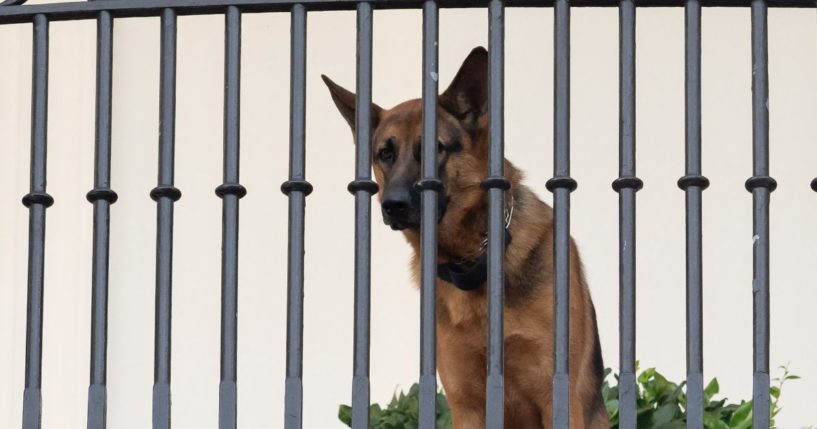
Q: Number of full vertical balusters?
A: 12